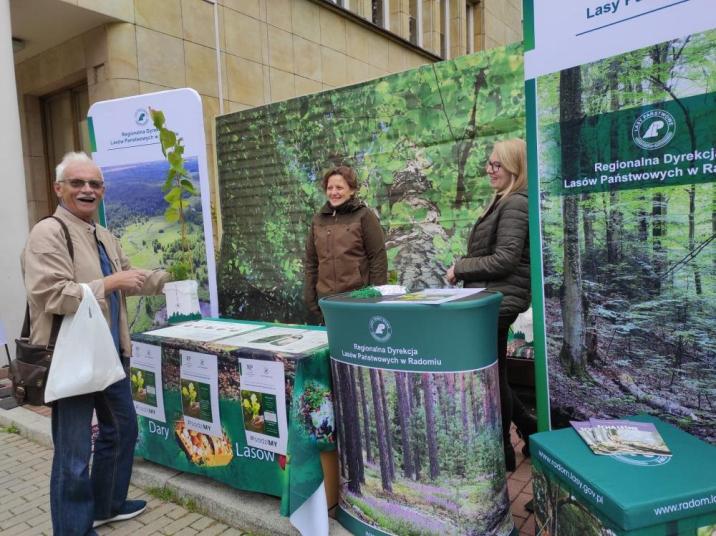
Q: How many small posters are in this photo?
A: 3